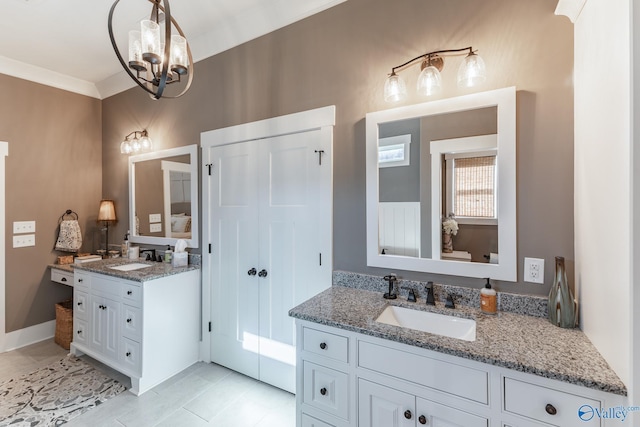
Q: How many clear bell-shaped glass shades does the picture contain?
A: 6